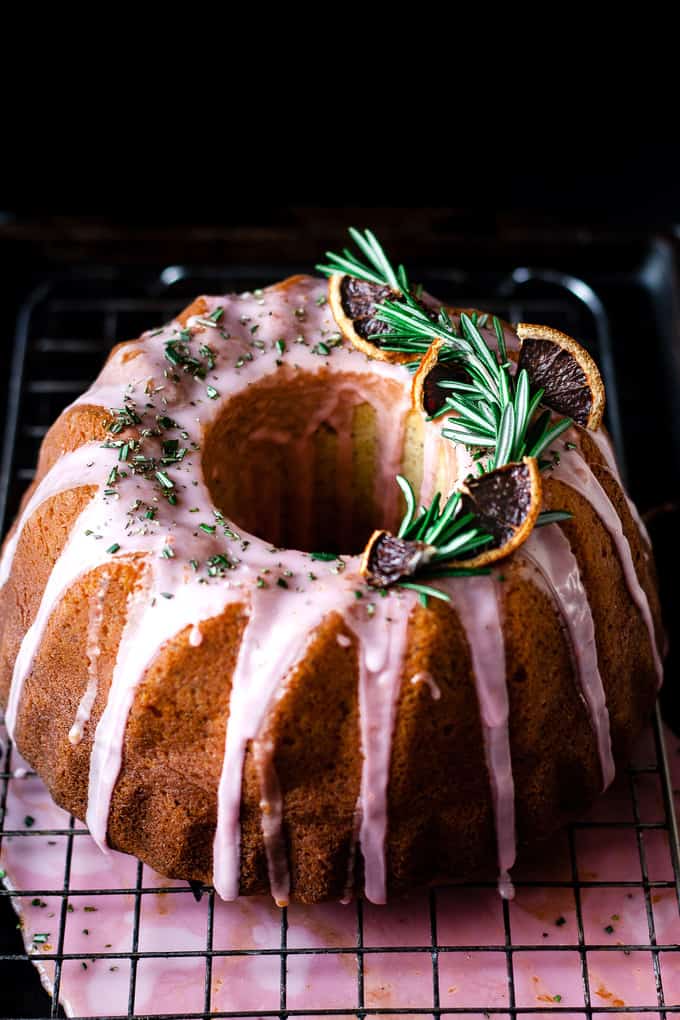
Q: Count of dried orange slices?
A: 5